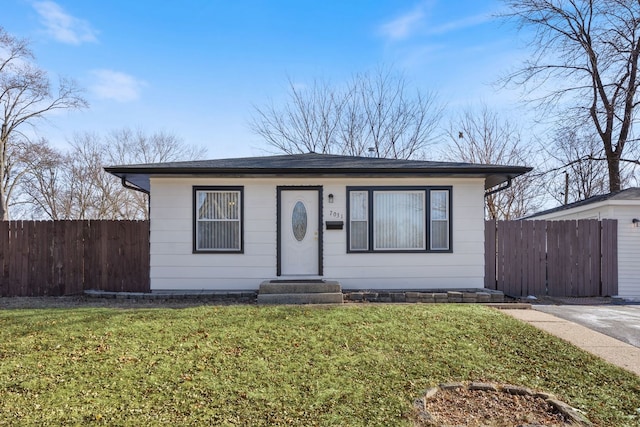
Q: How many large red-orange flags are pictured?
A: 0